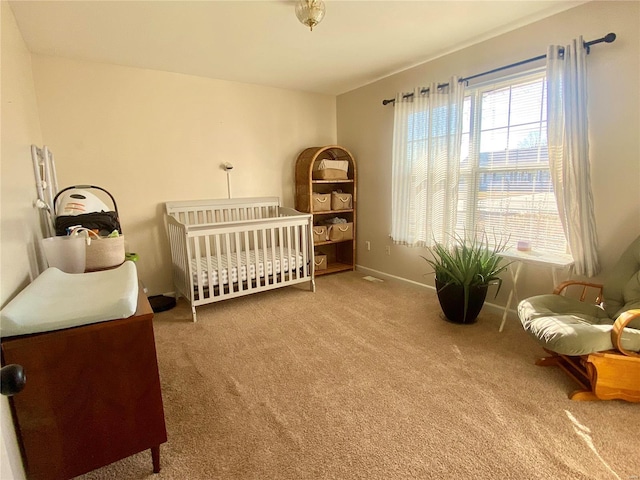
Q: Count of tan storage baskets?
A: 6